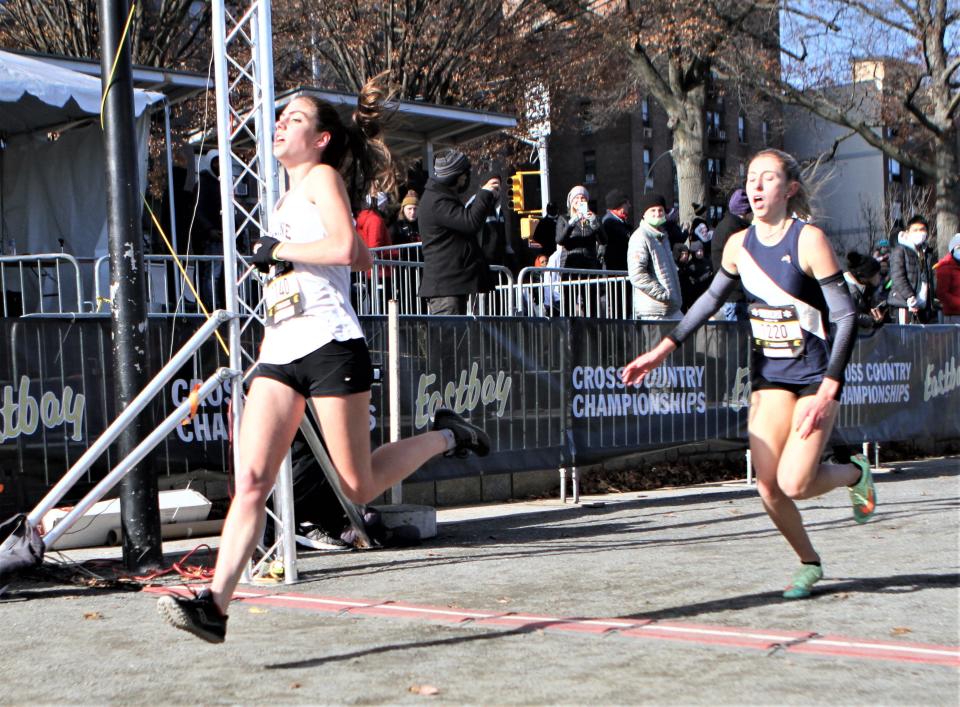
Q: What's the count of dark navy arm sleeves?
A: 2